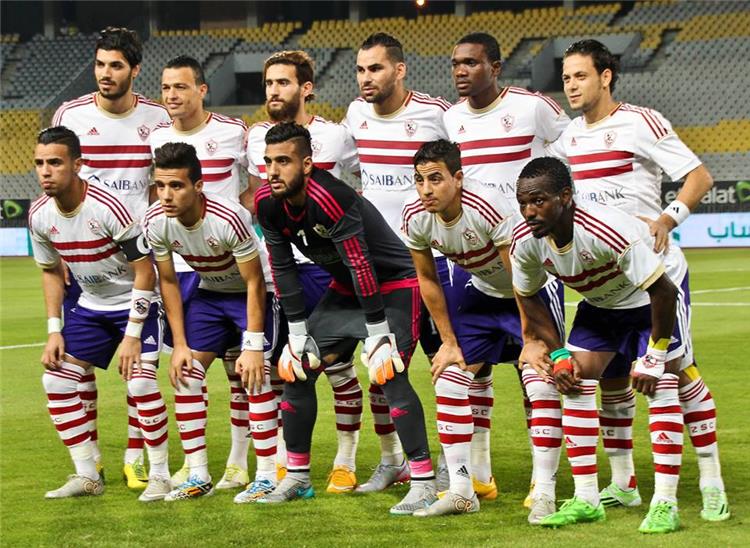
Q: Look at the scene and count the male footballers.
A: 11